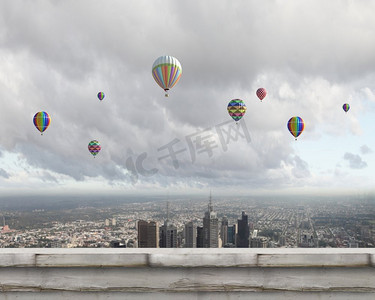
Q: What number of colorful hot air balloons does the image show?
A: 8